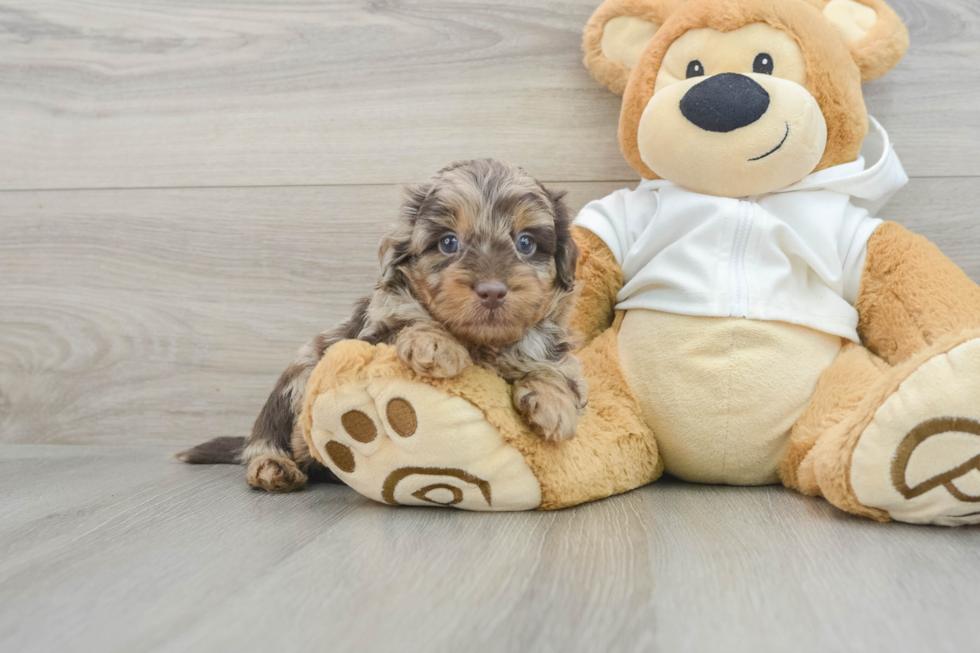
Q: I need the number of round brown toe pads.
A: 3